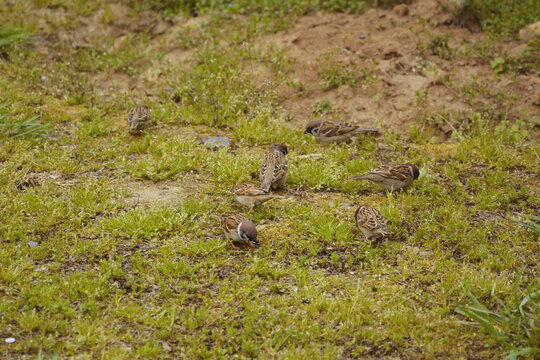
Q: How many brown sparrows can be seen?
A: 7